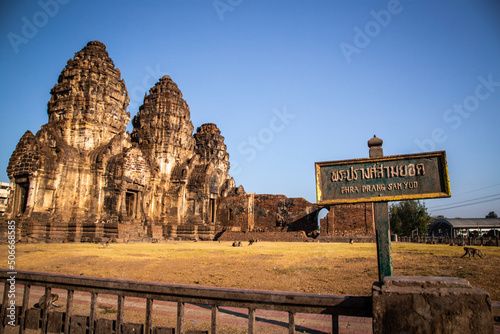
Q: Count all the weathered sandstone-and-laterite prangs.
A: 3